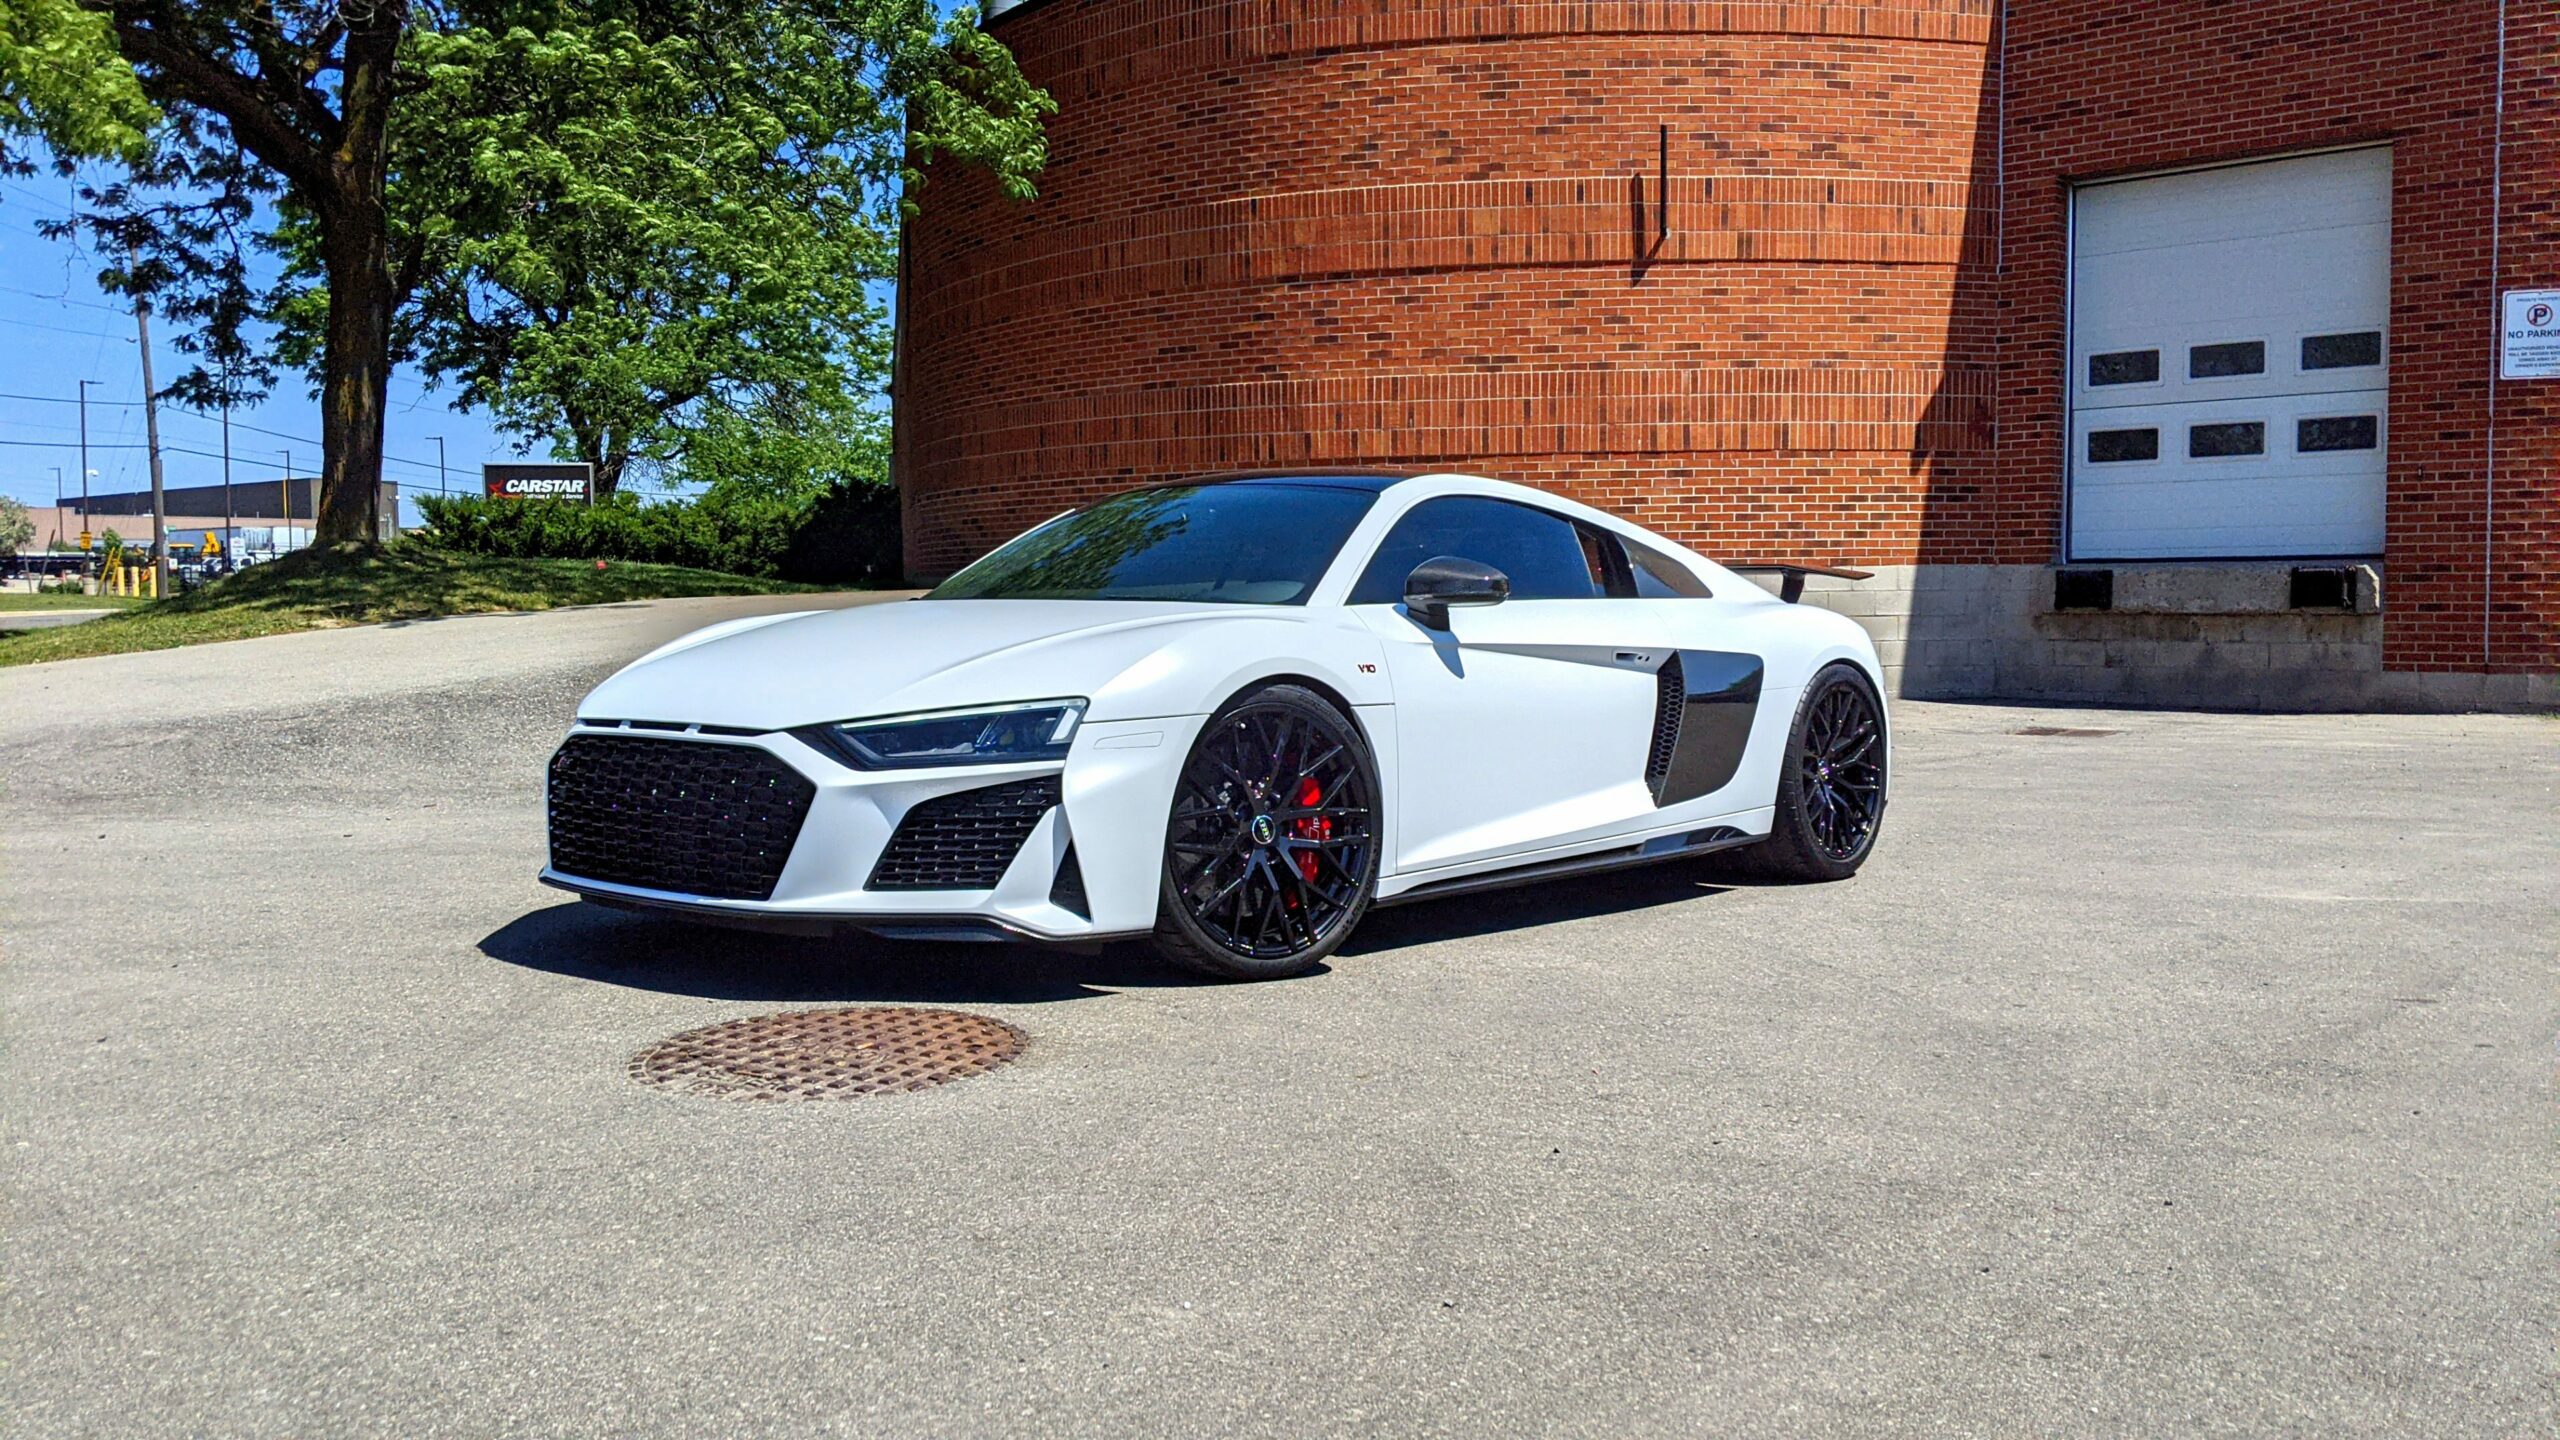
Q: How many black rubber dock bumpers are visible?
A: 2